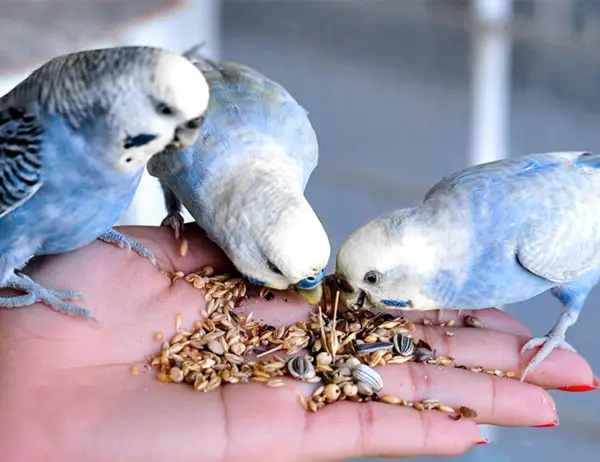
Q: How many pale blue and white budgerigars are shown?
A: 3